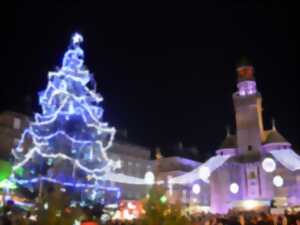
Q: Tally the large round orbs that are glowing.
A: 6